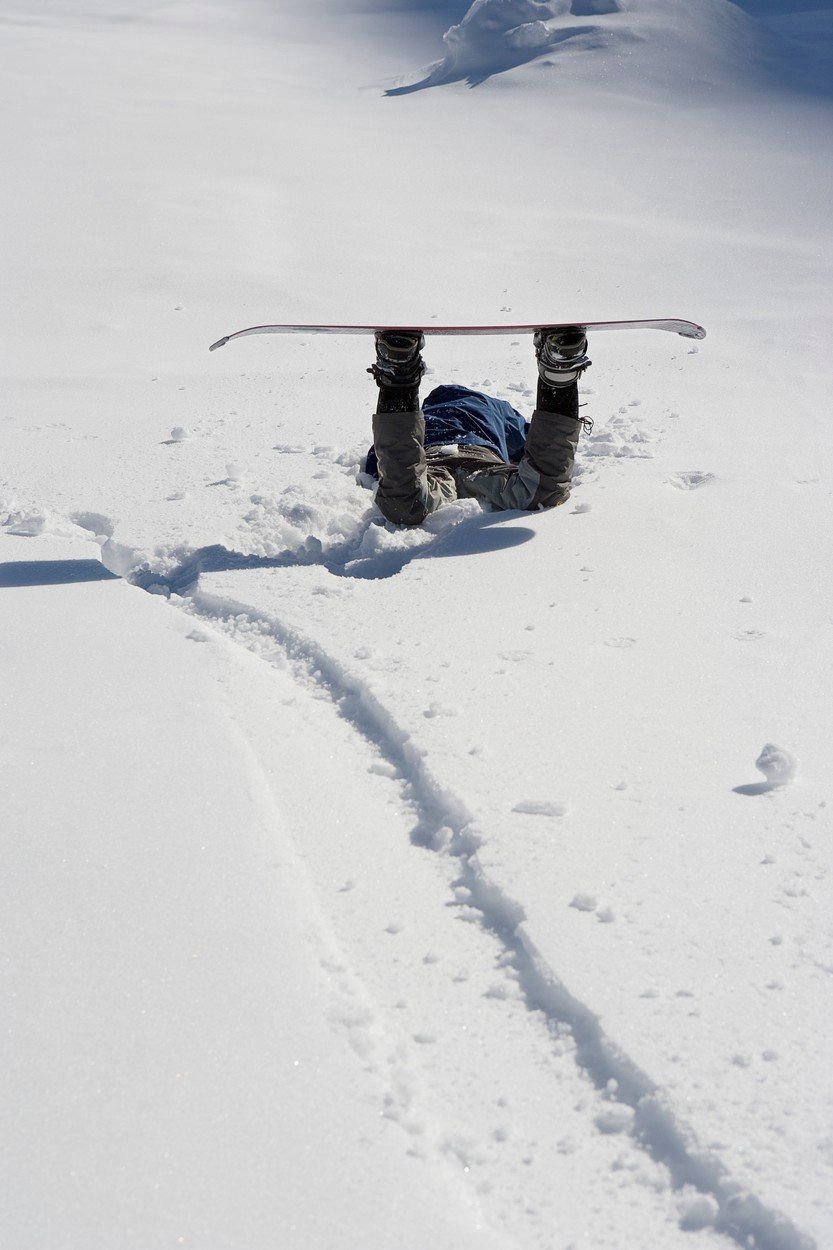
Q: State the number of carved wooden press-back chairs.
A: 0